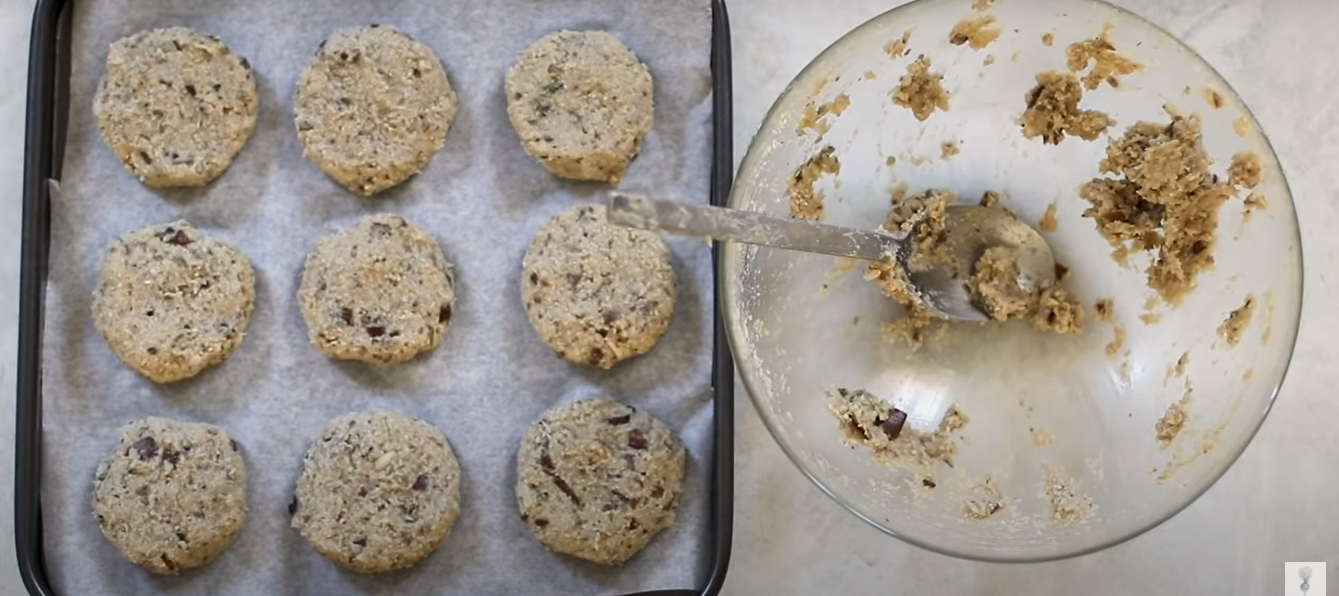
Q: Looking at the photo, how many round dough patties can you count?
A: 9